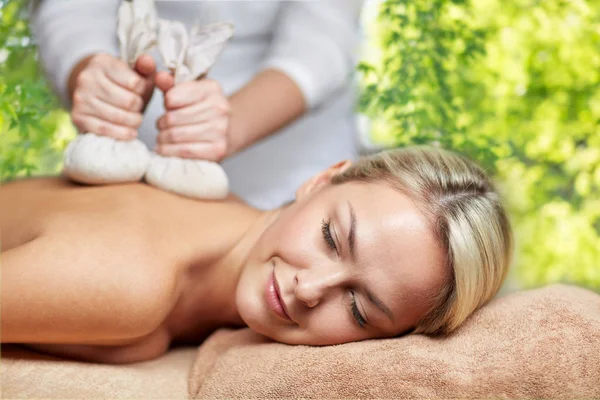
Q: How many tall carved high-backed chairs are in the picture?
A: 0